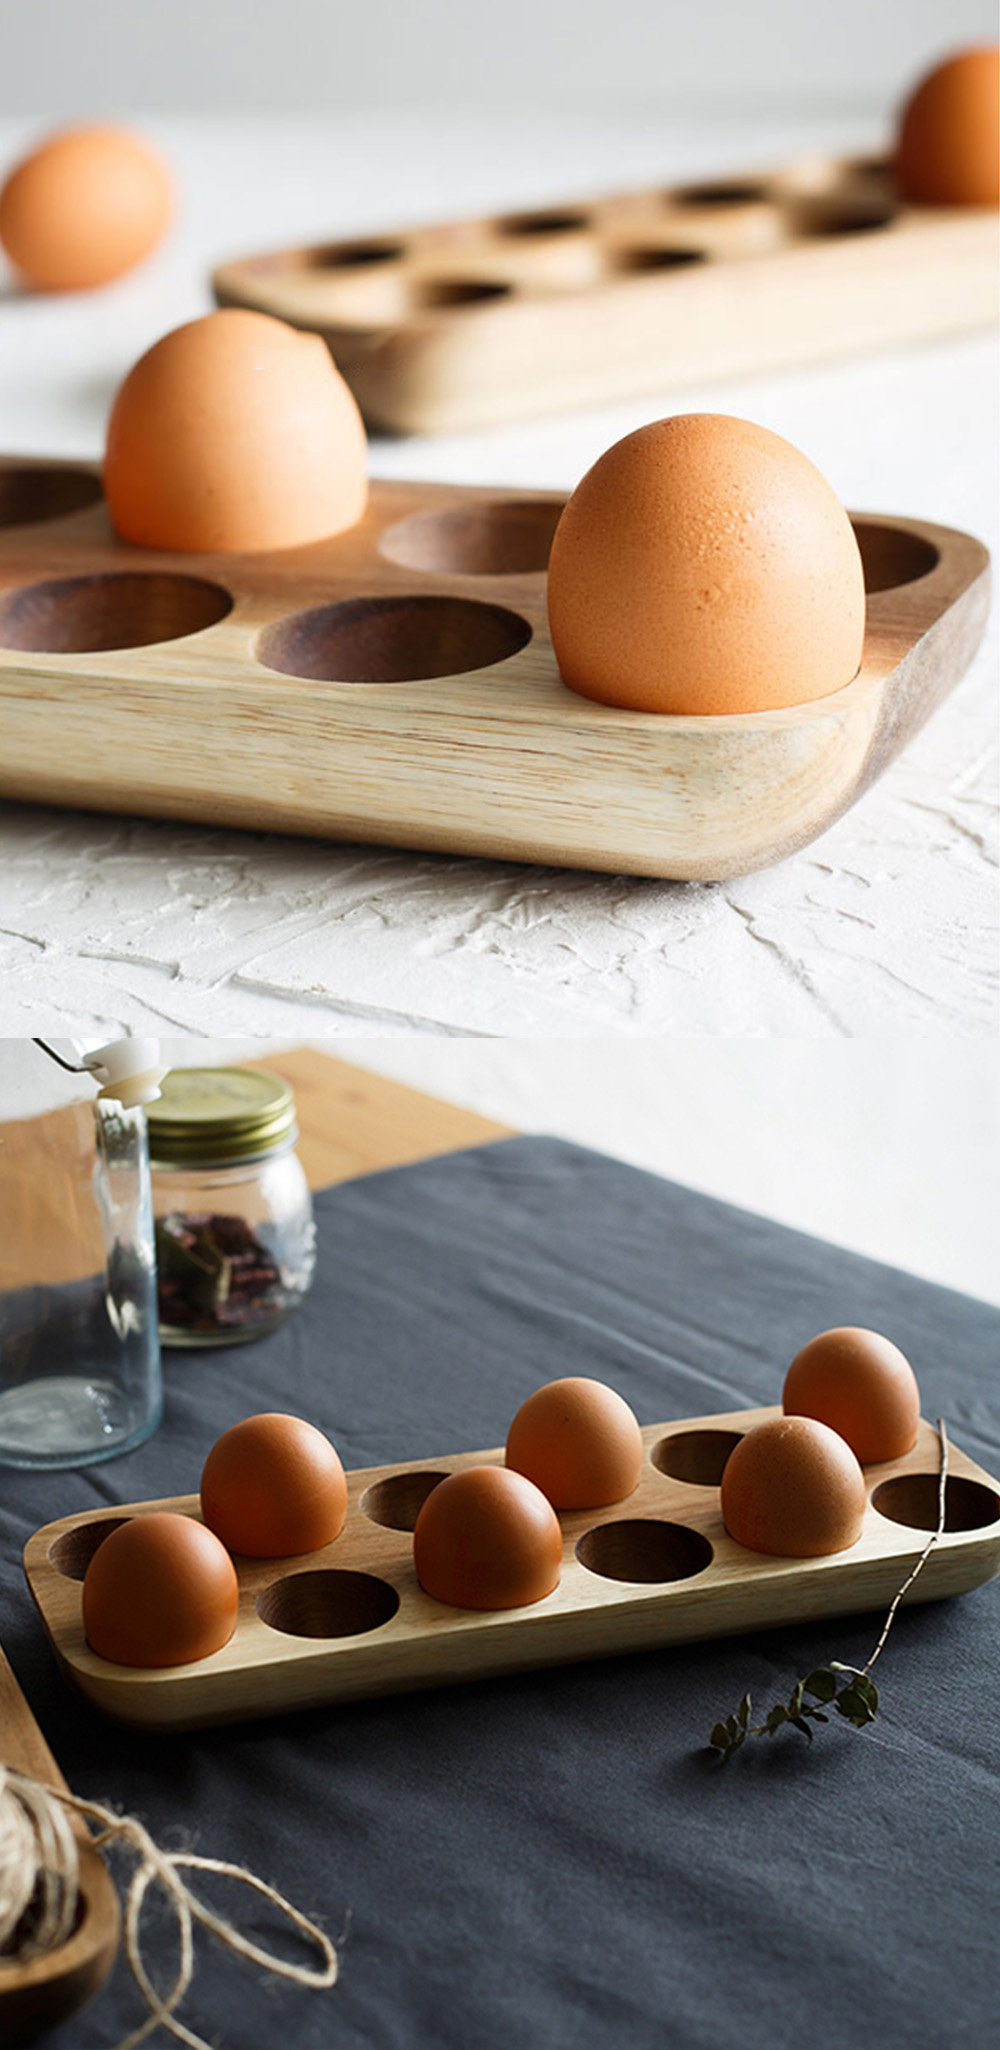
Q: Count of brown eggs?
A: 10